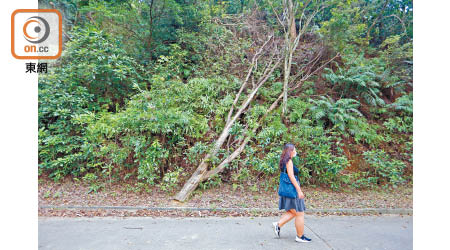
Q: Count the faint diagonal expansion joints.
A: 1